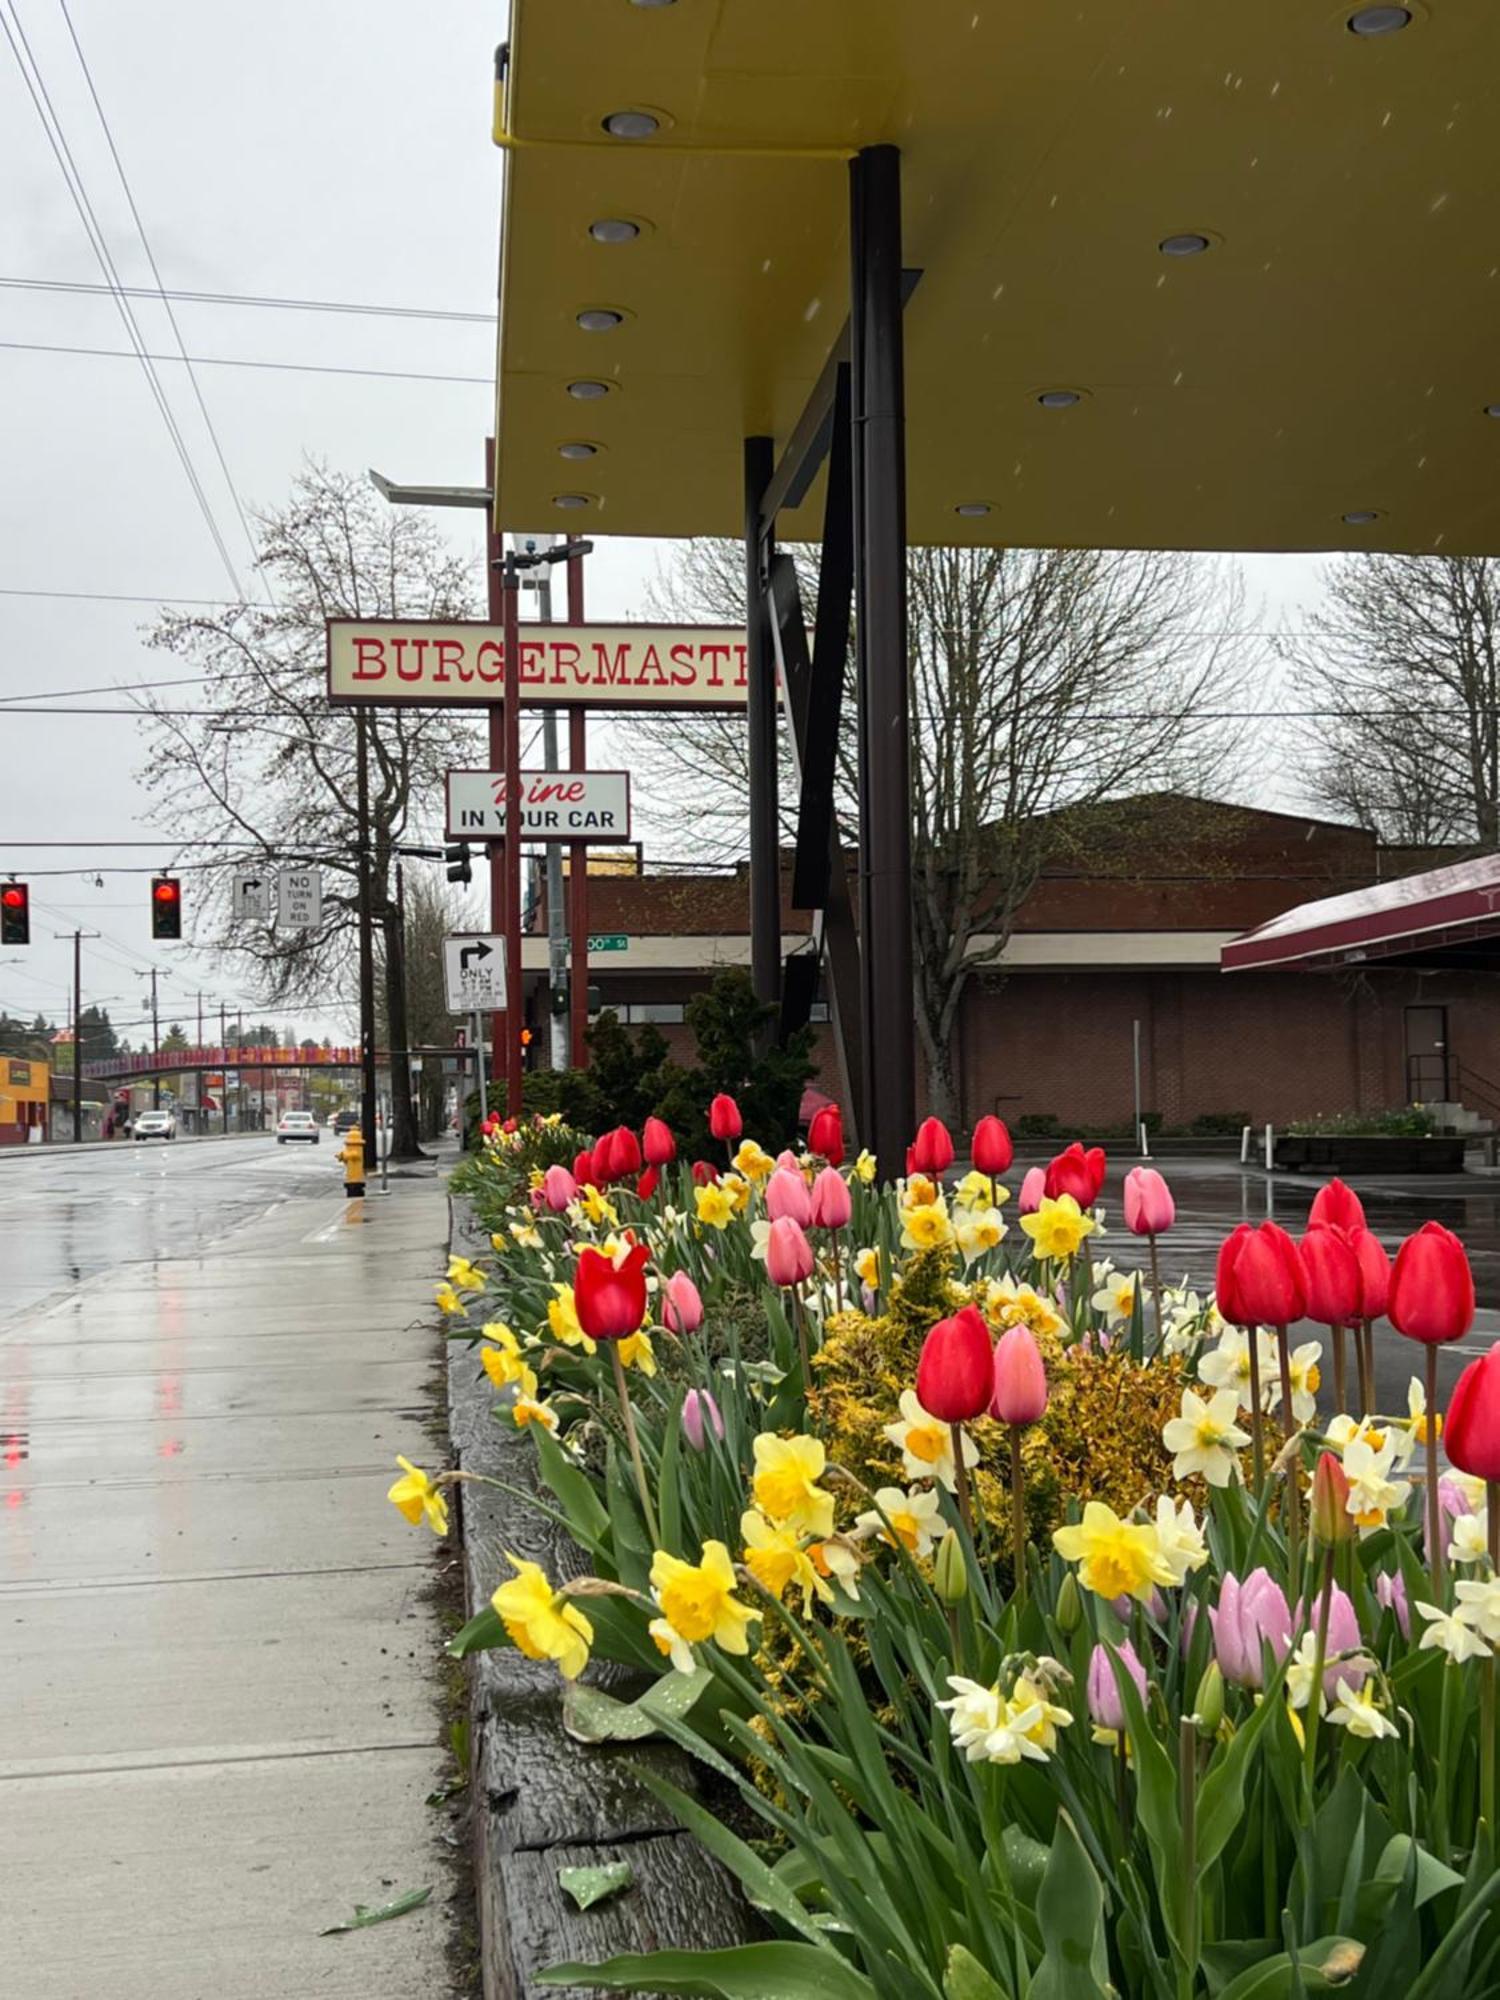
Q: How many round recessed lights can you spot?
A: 13